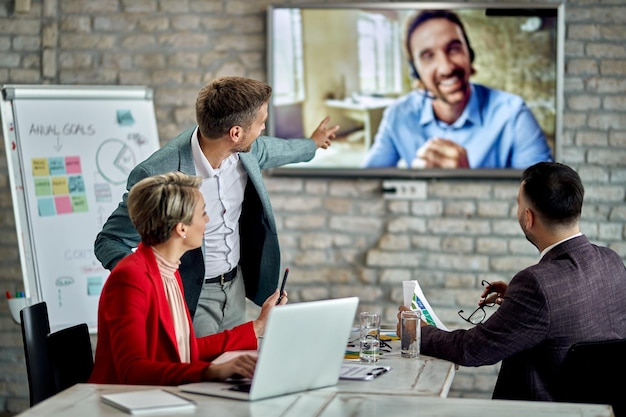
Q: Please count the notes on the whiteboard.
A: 11